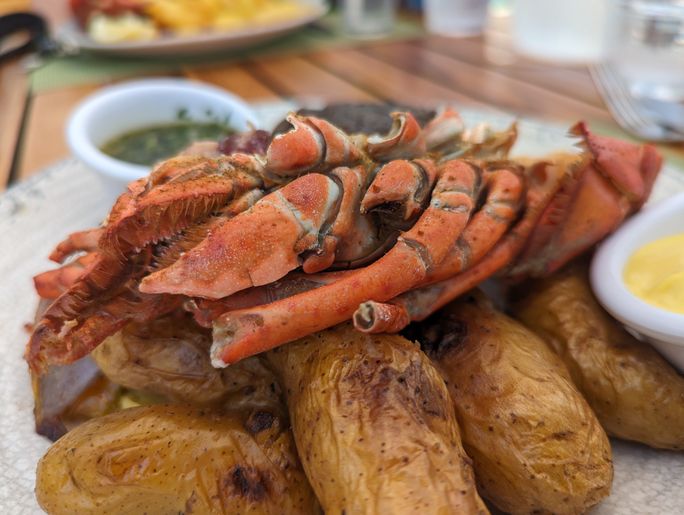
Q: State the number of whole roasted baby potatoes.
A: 5